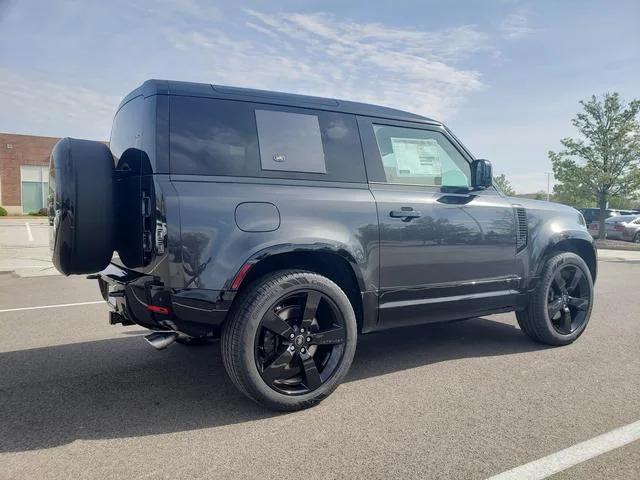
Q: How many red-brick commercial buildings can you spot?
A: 1